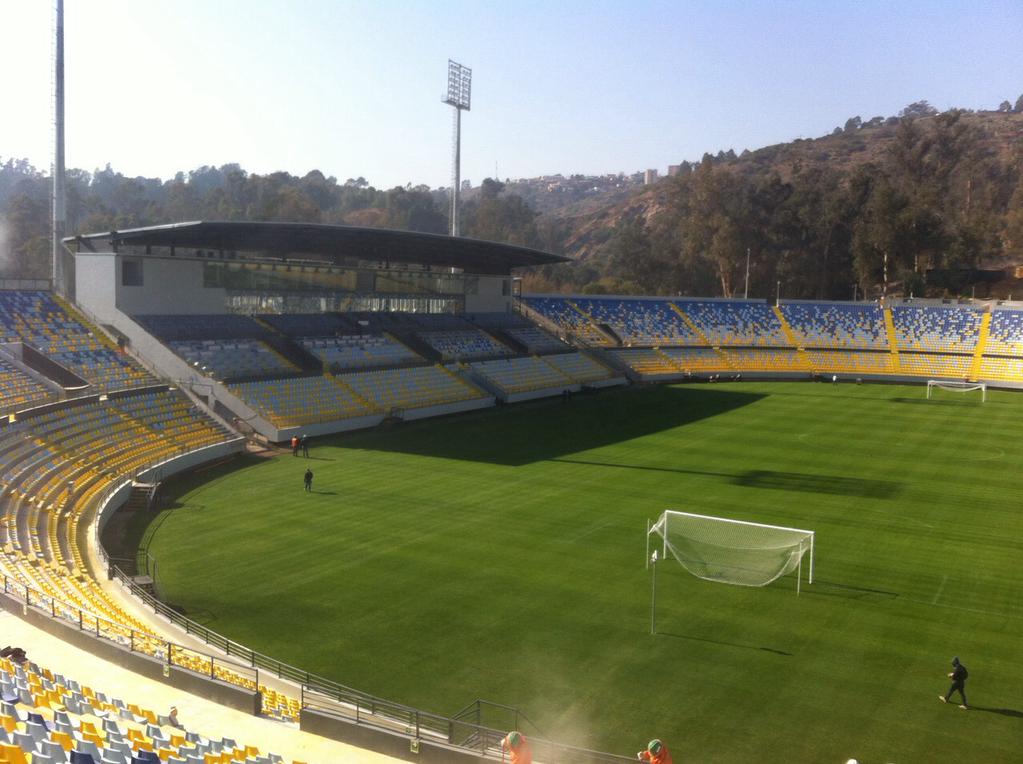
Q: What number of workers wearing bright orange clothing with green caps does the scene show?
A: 2